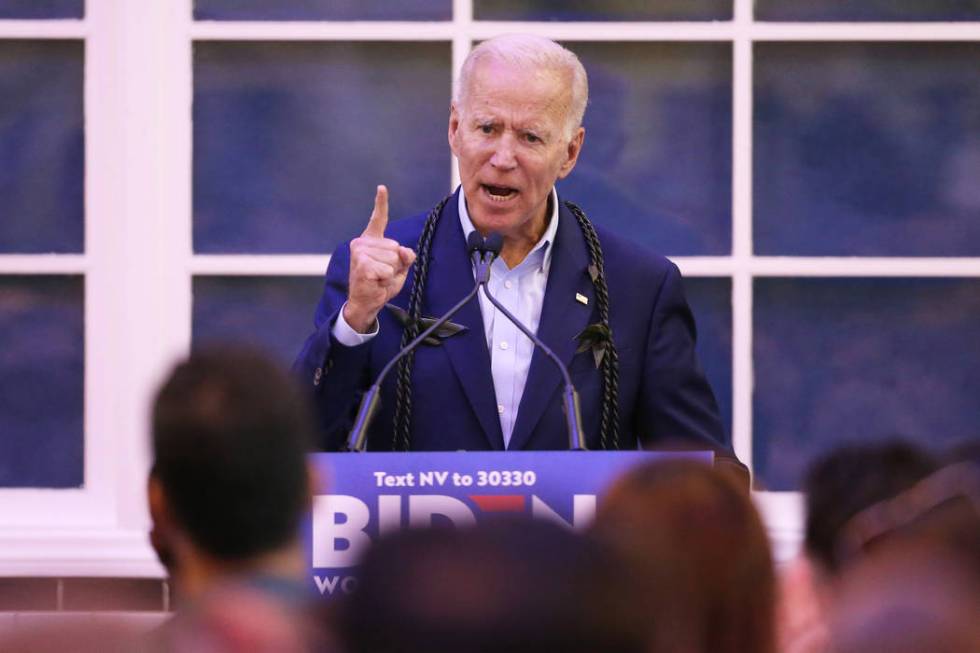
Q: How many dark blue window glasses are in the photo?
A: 12